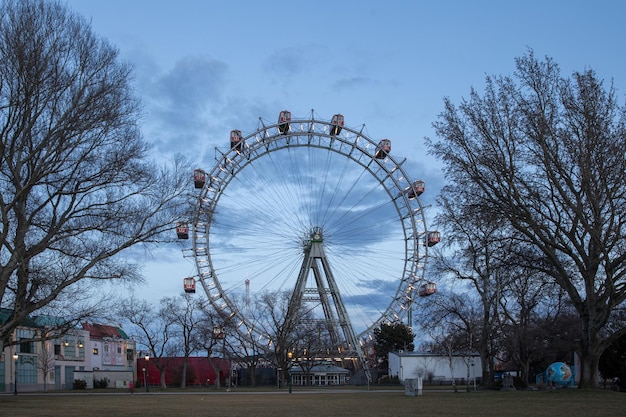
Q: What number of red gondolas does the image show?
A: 11